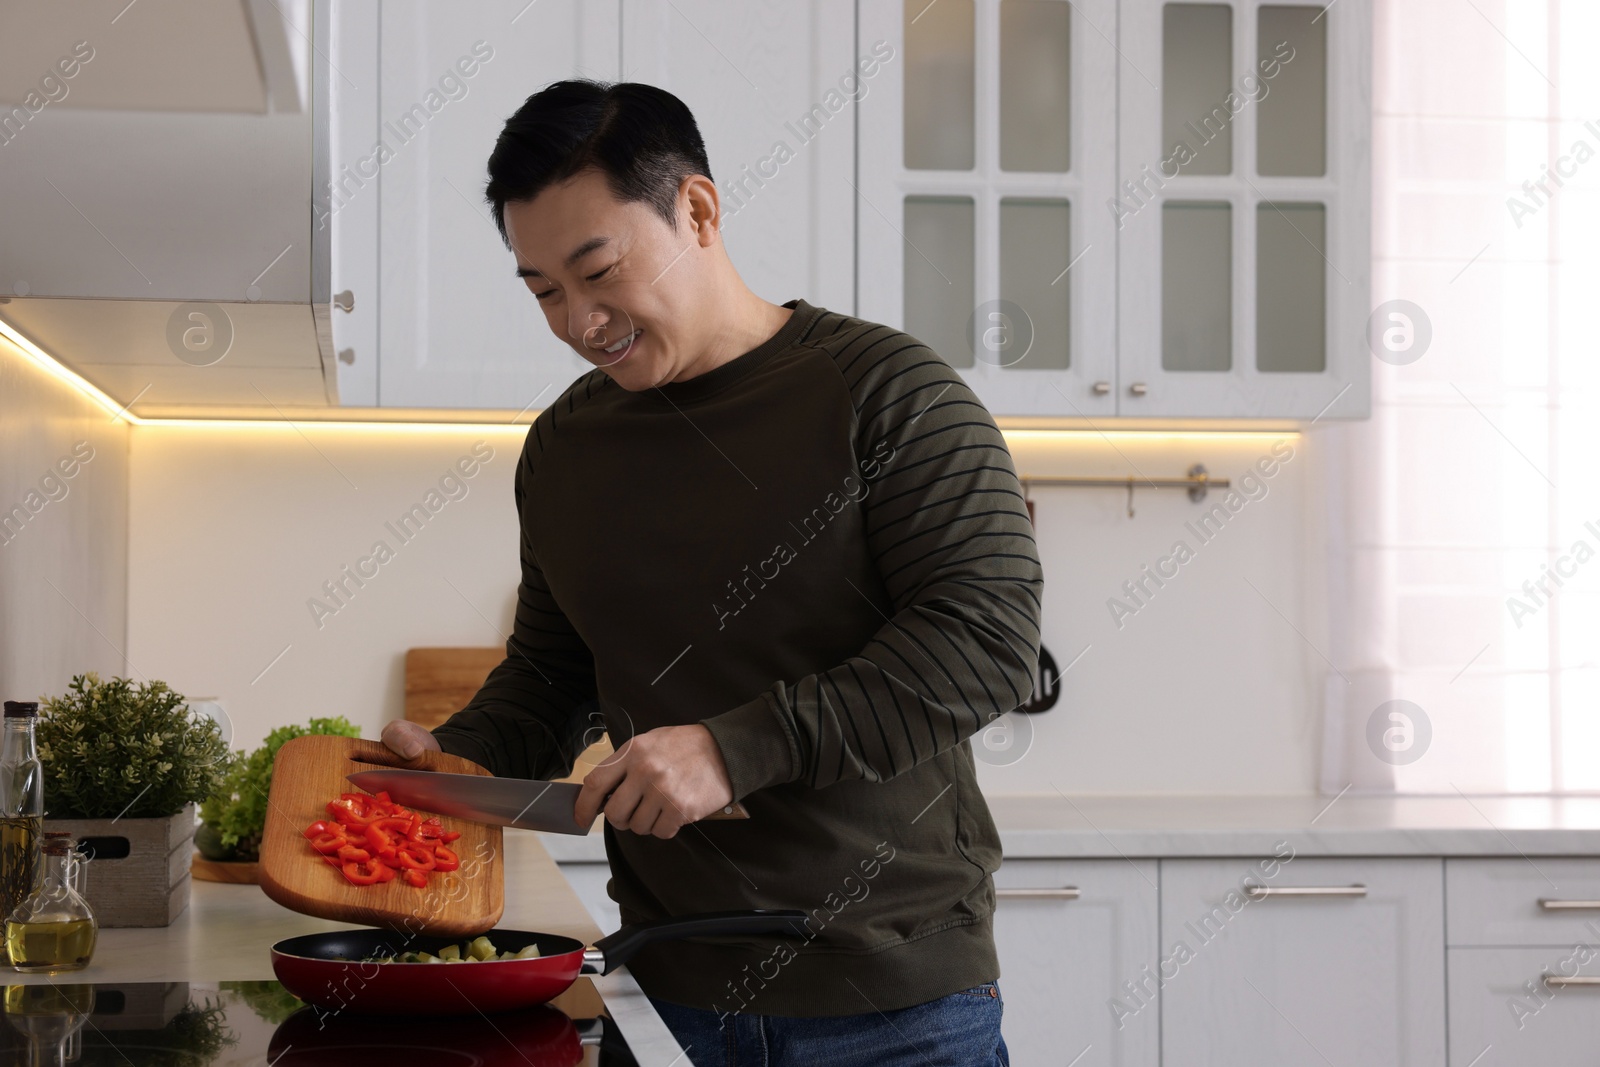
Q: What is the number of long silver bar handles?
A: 4